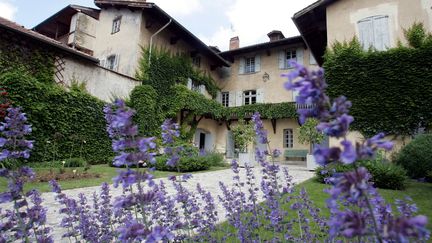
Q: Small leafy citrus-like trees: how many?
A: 2